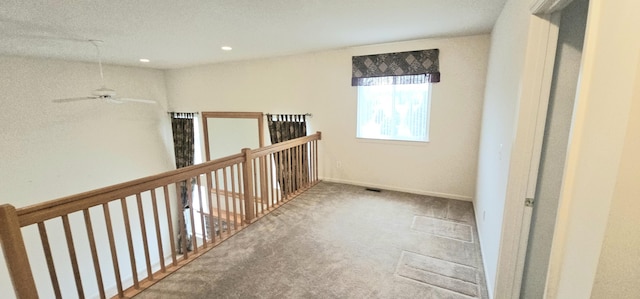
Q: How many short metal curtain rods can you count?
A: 2